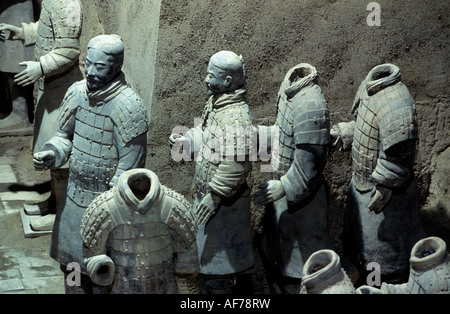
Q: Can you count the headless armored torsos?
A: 5